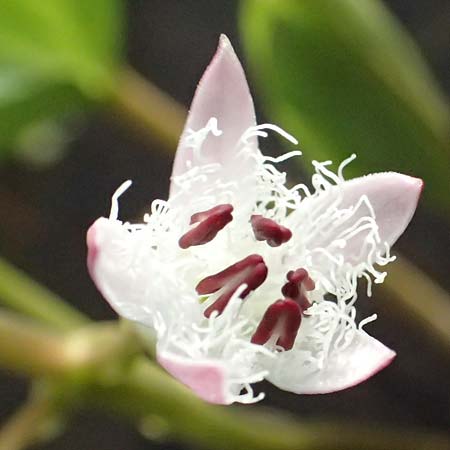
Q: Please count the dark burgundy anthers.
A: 5